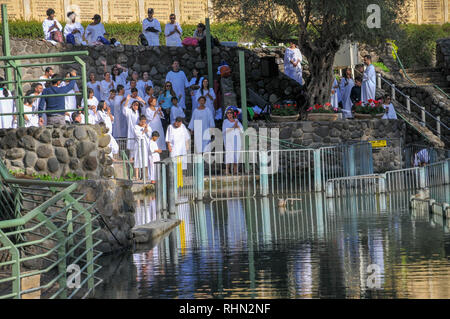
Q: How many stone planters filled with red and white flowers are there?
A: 3